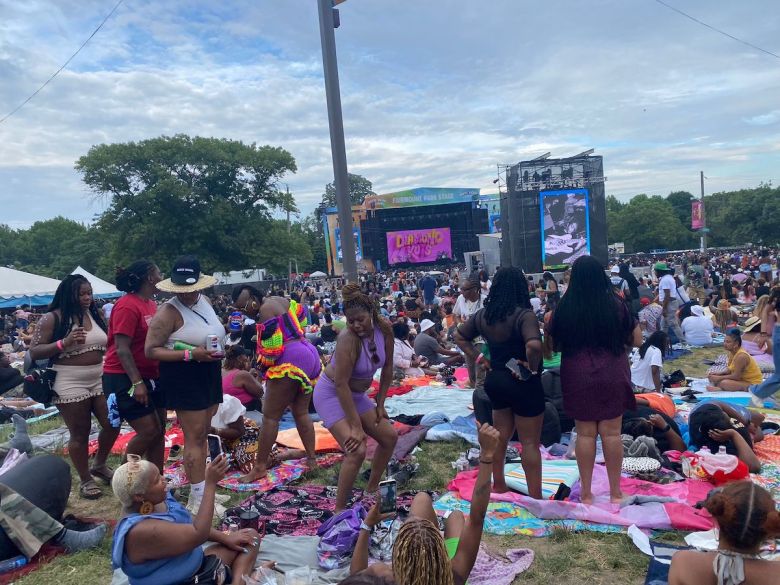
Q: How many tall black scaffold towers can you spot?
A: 1